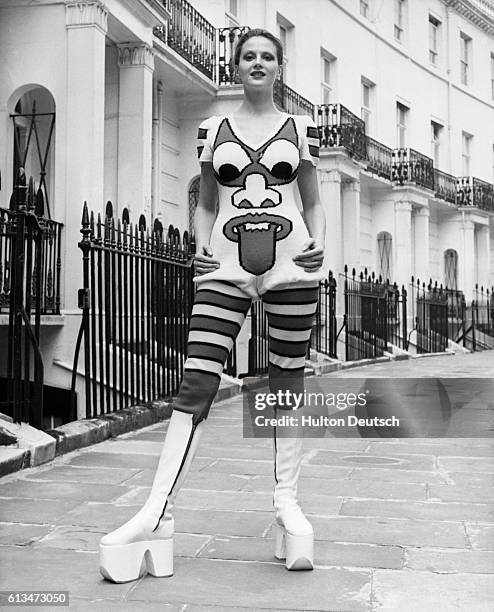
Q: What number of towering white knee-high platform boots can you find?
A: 2